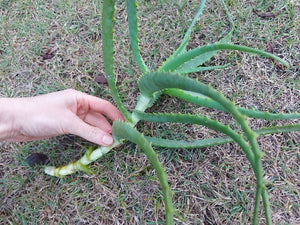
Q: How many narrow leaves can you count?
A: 11